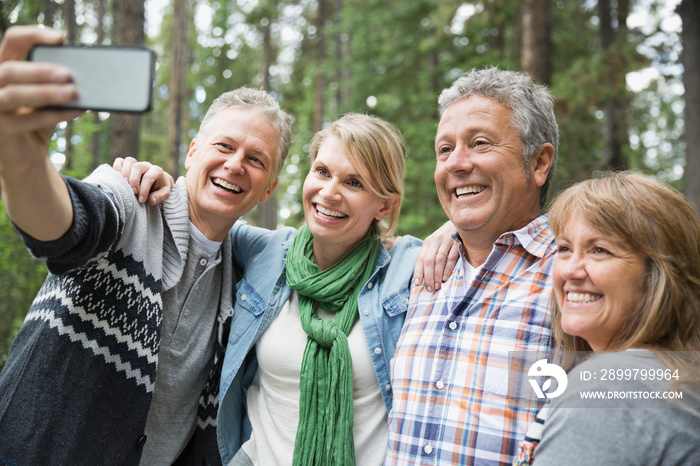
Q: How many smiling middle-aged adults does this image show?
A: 4